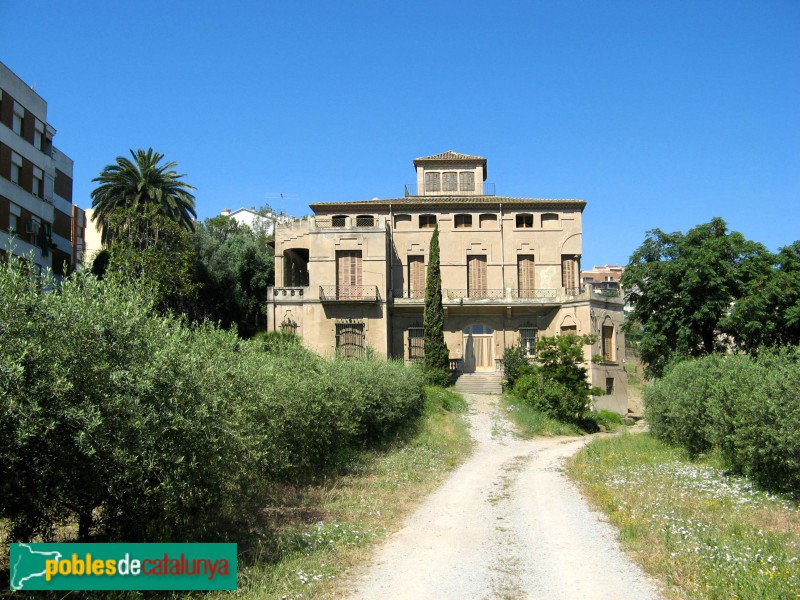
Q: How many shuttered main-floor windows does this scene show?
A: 5